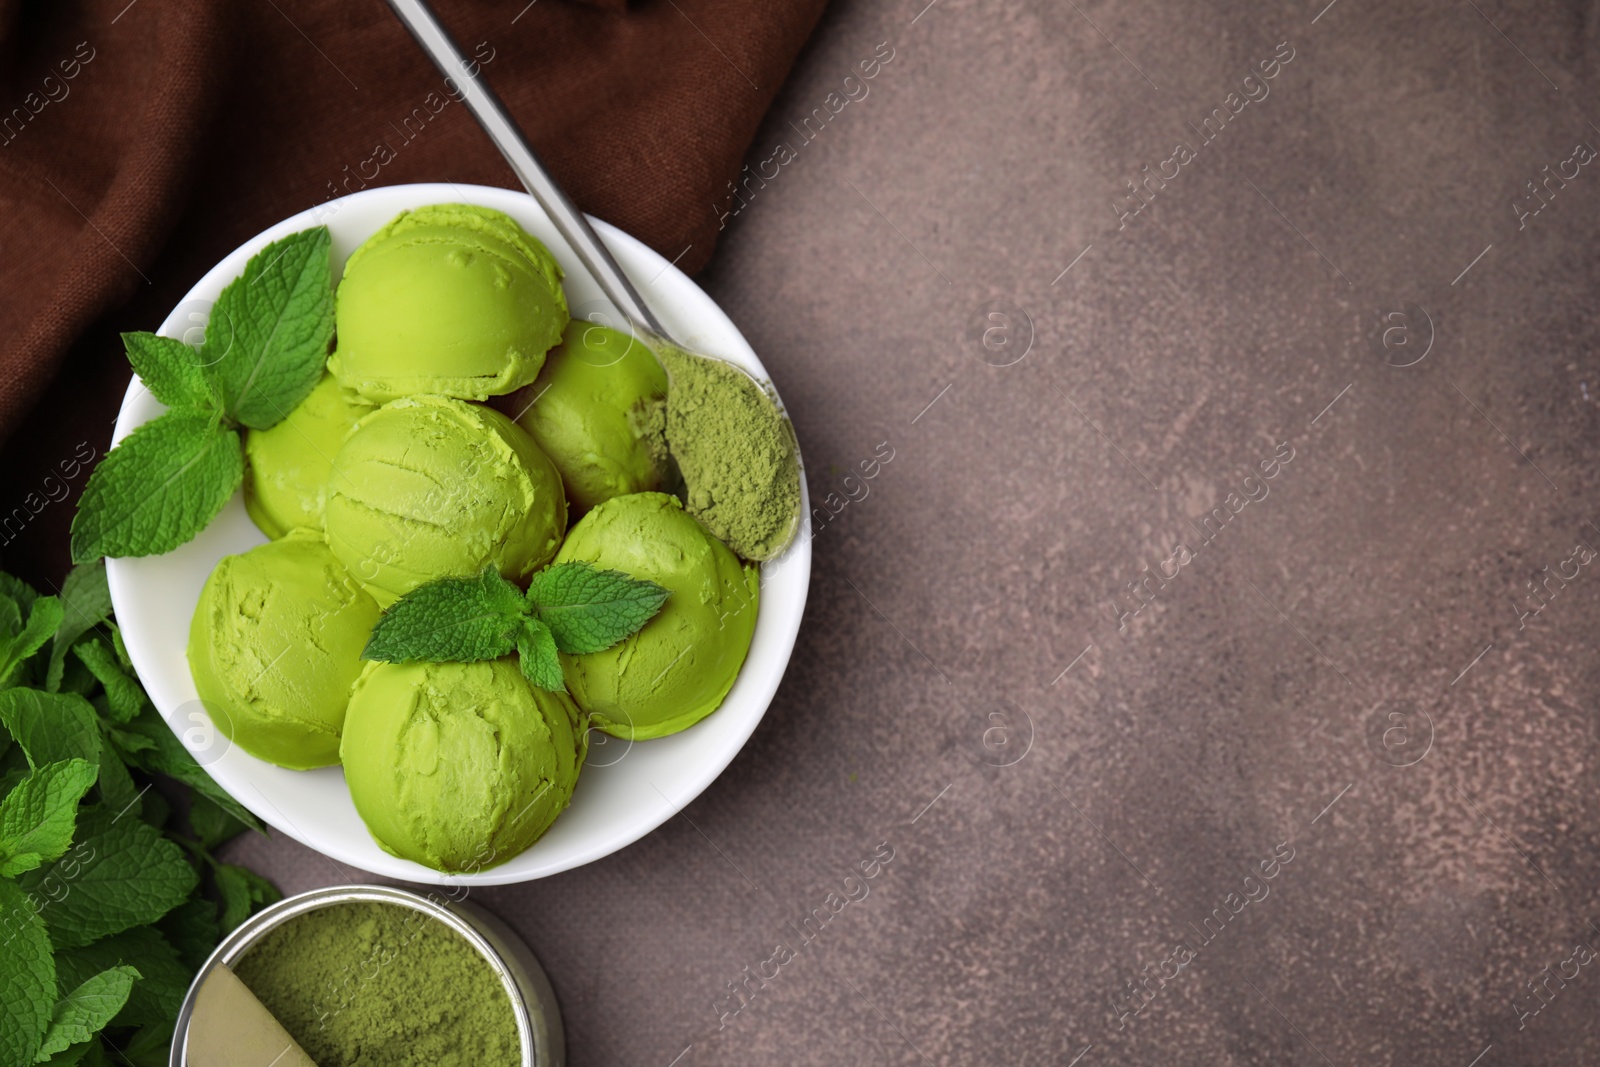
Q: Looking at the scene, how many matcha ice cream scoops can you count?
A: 7